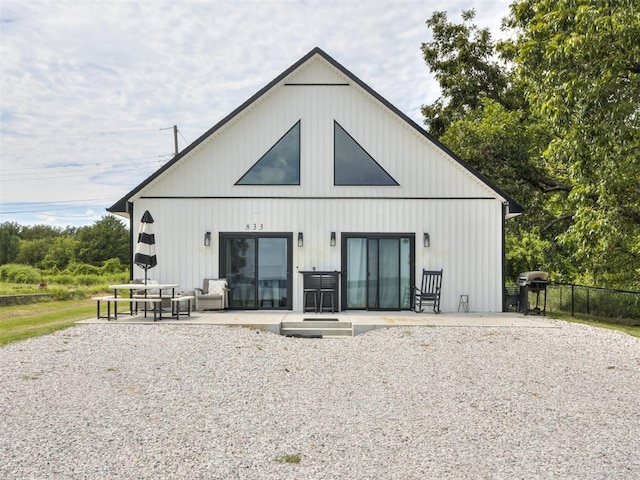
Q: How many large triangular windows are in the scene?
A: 2